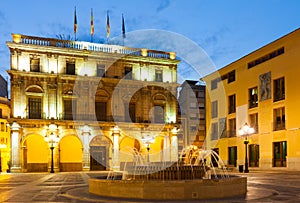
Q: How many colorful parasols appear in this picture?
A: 0